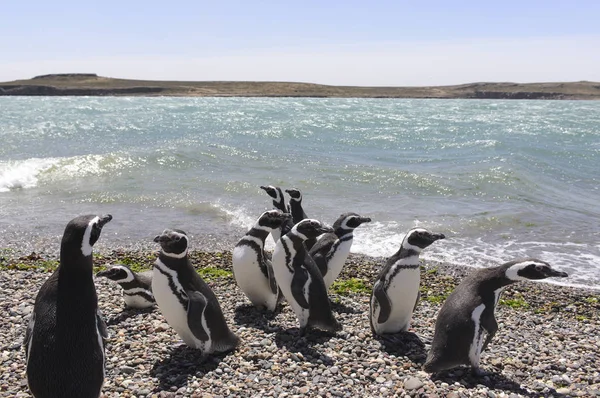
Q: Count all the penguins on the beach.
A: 10